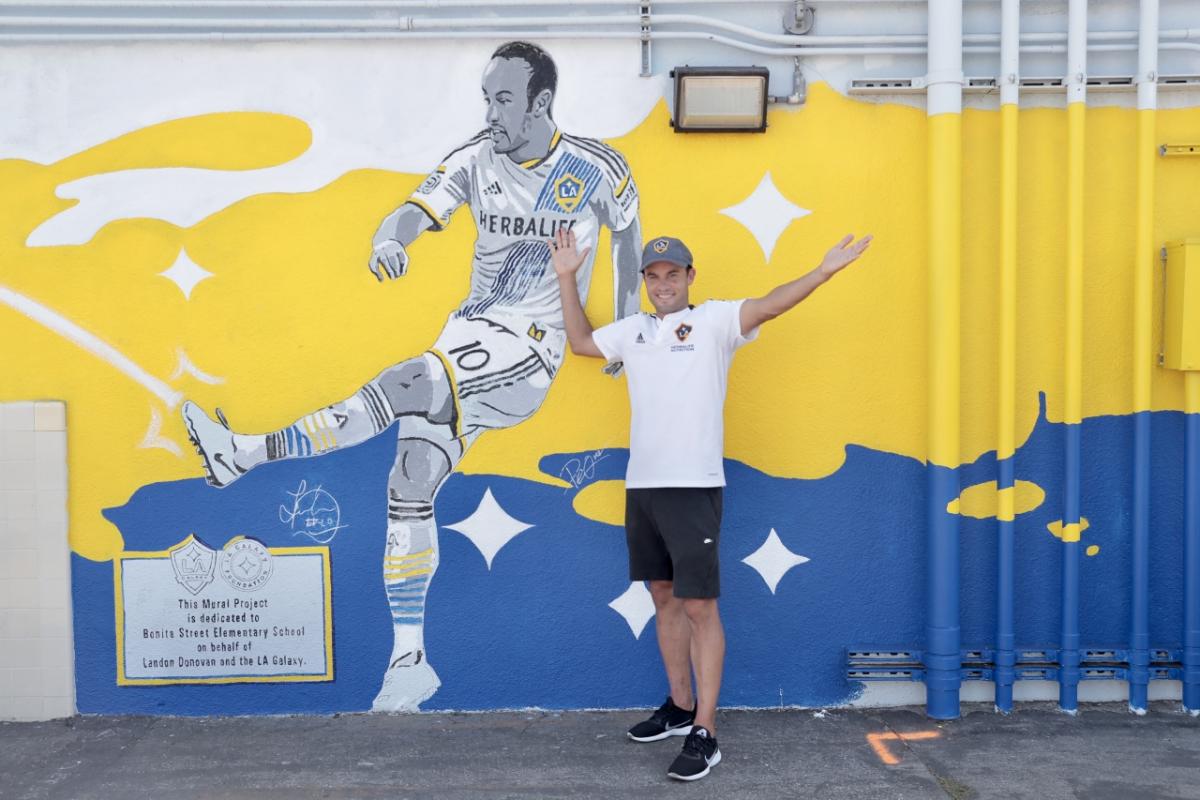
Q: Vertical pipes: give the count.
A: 5